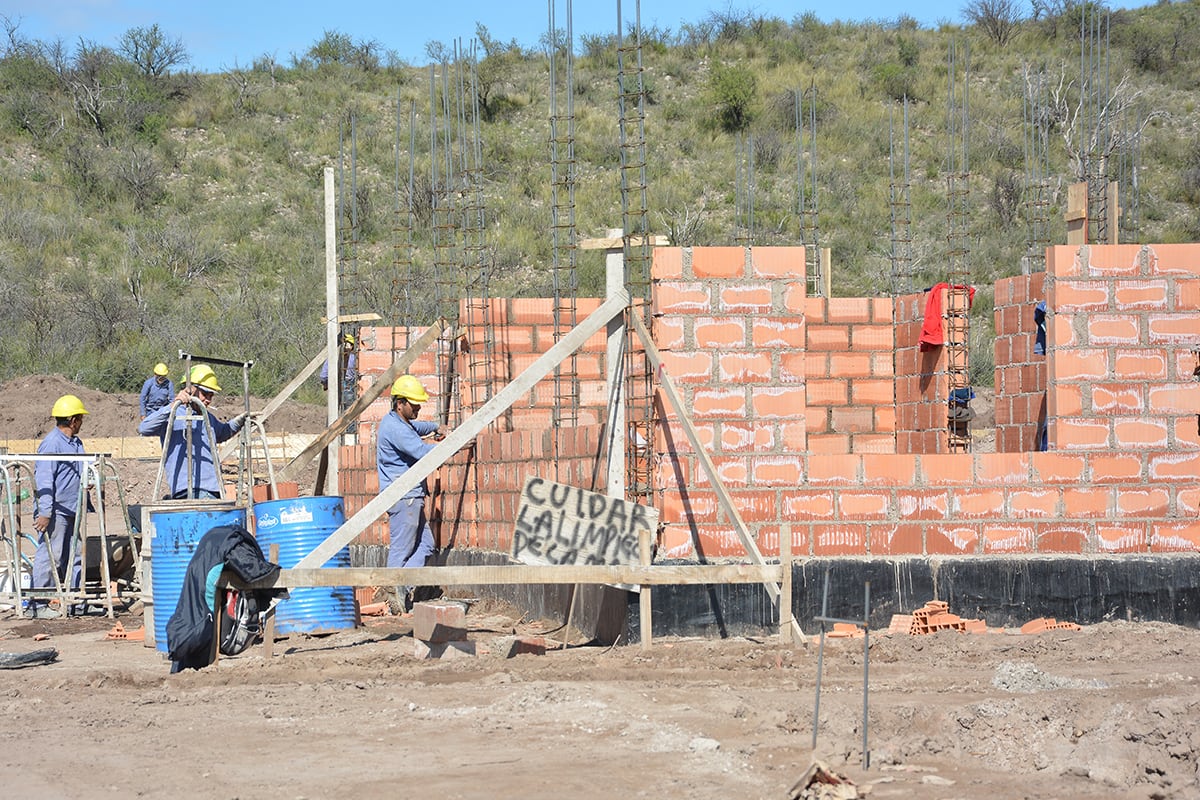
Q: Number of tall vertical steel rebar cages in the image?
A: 13